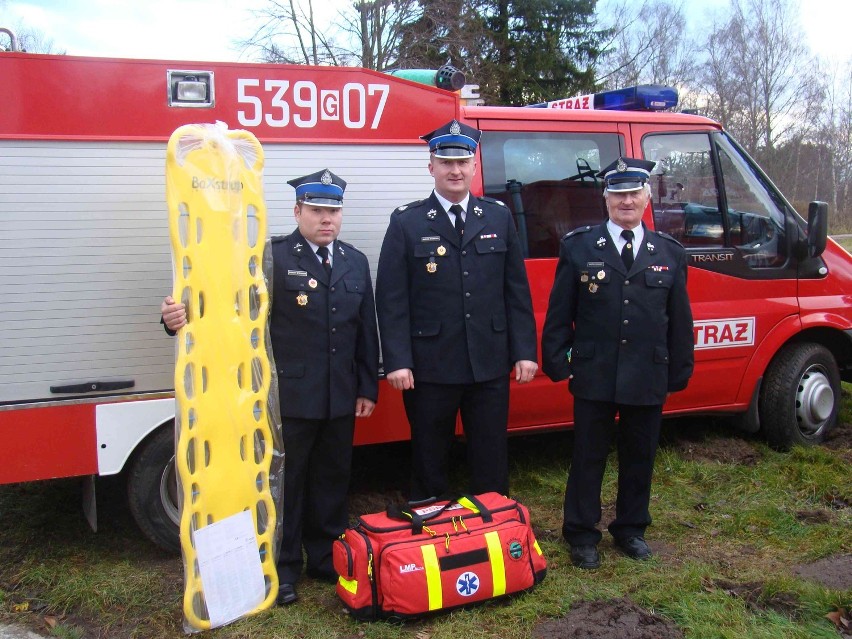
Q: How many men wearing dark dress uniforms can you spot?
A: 3